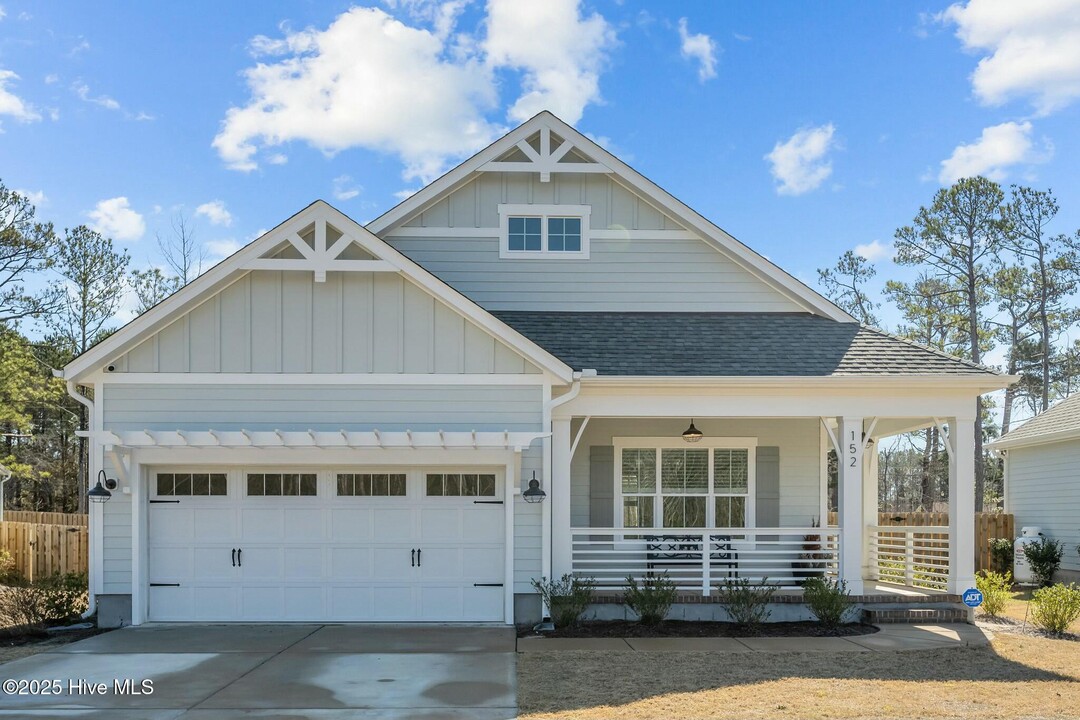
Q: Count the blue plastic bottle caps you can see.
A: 0